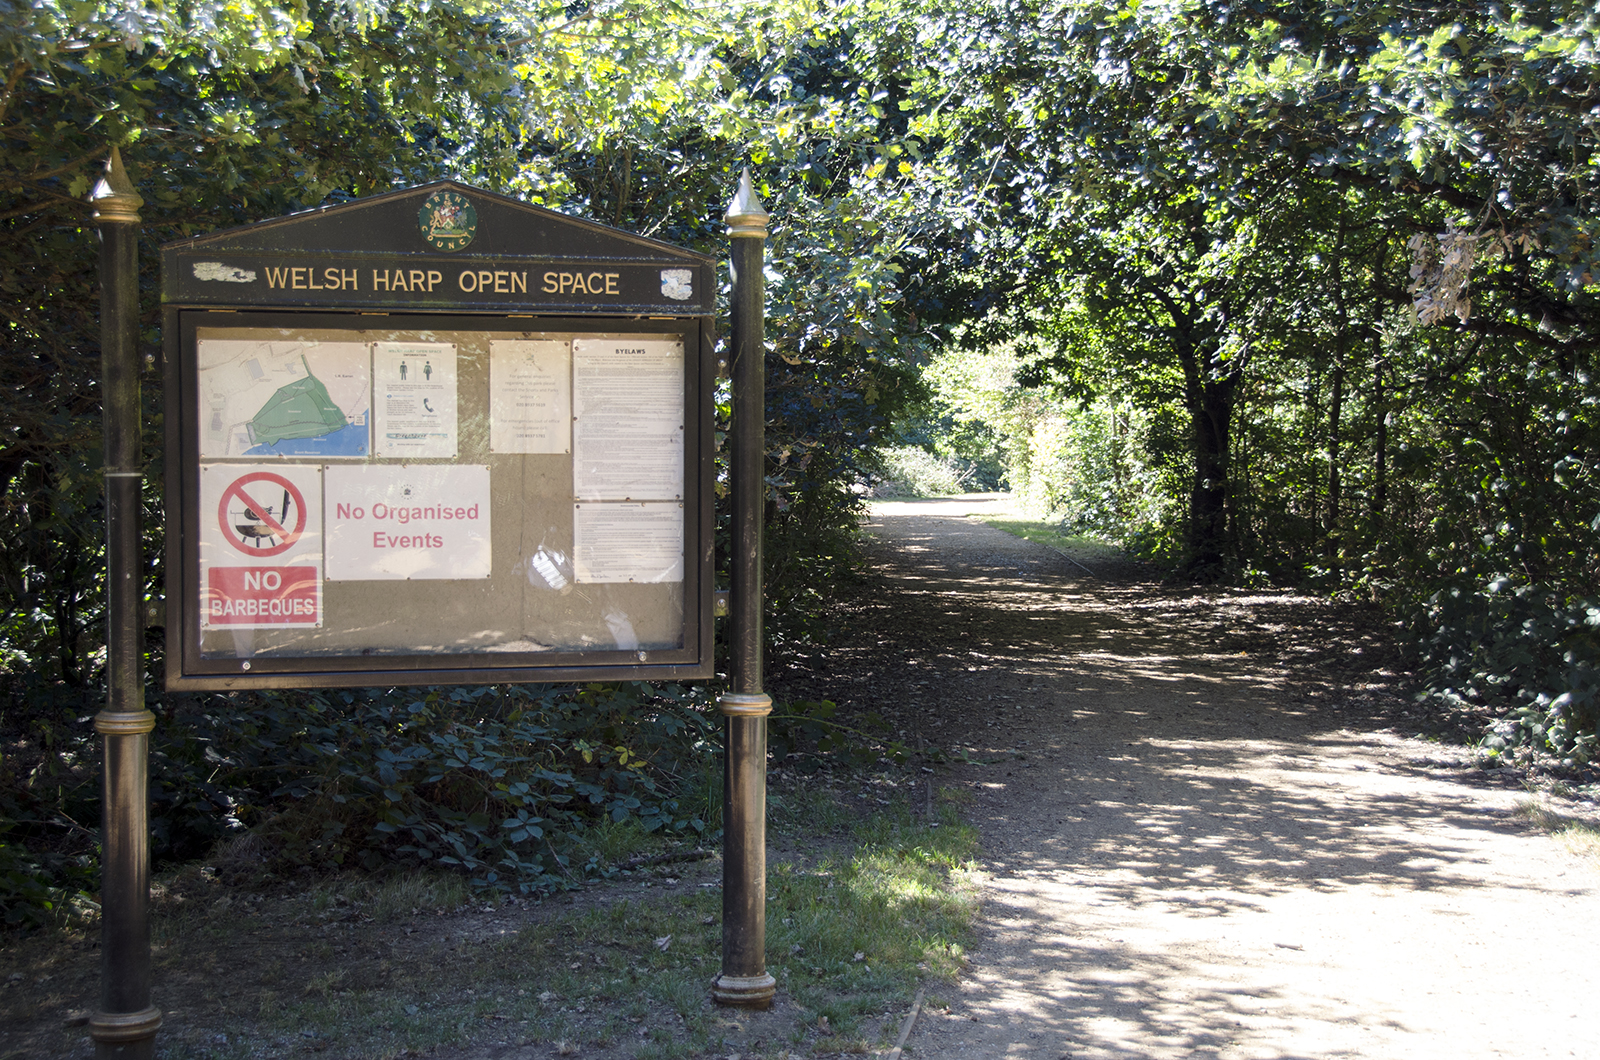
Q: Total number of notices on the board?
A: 7